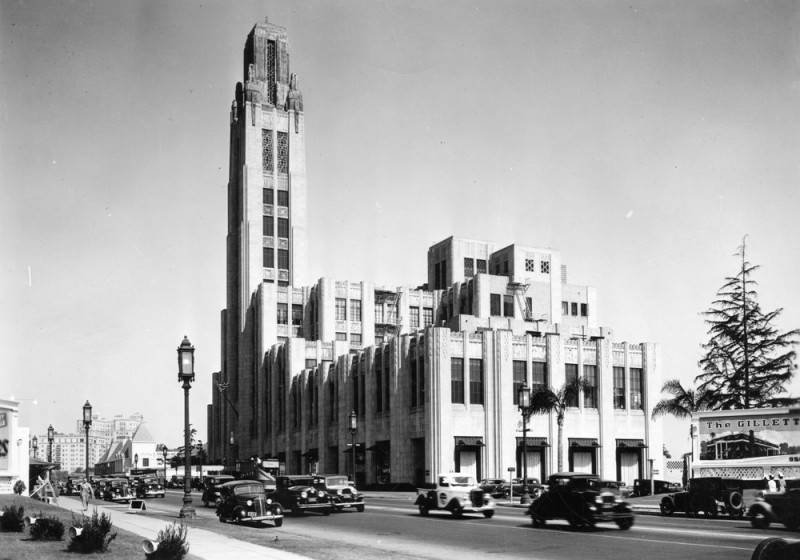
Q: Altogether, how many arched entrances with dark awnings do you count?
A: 4